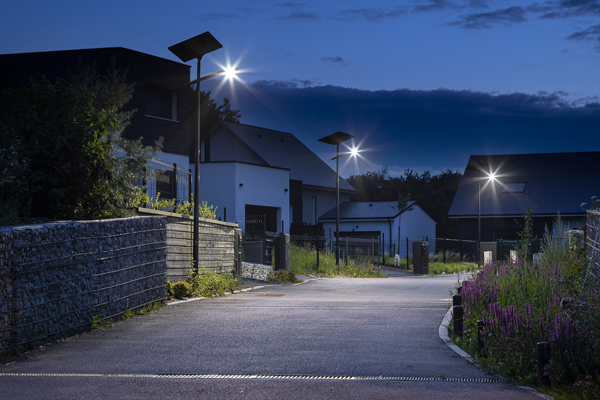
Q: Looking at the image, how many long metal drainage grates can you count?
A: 1